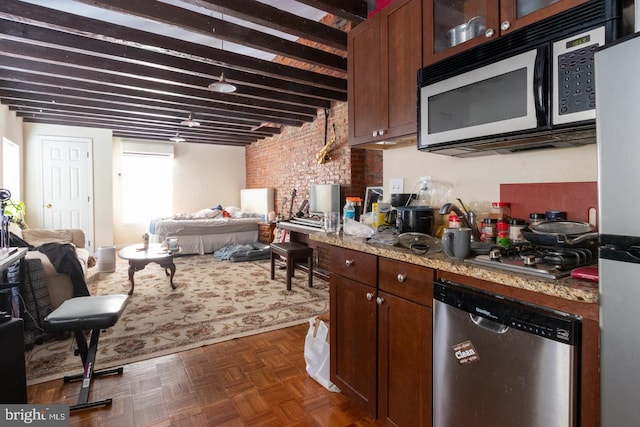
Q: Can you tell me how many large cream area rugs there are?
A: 1